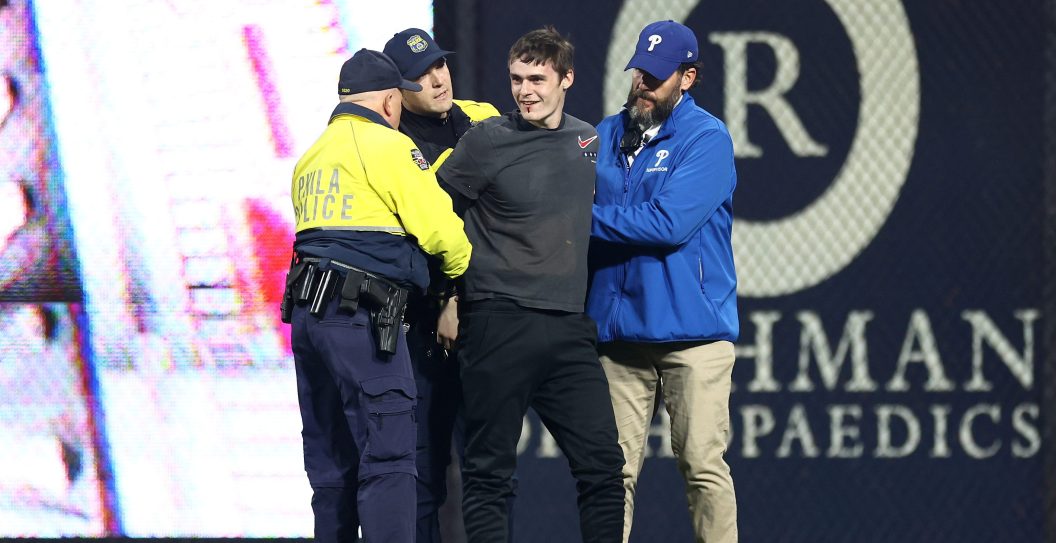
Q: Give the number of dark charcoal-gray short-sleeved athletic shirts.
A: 1